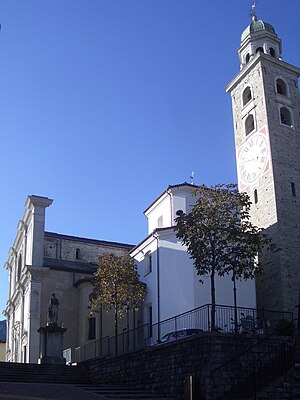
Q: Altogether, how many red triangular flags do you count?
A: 0